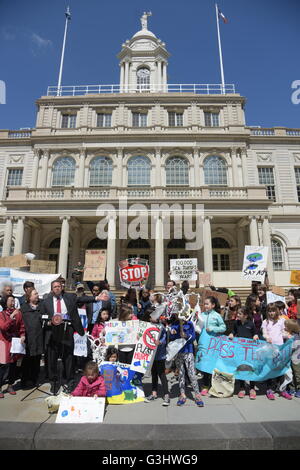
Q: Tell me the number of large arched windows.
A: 5